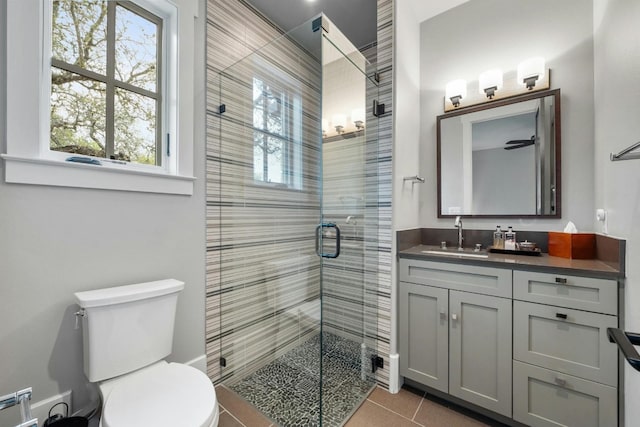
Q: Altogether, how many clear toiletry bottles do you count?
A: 2